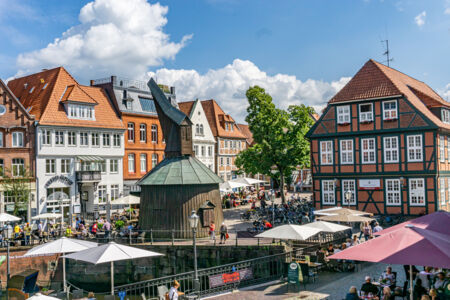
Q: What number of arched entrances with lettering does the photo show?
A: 1